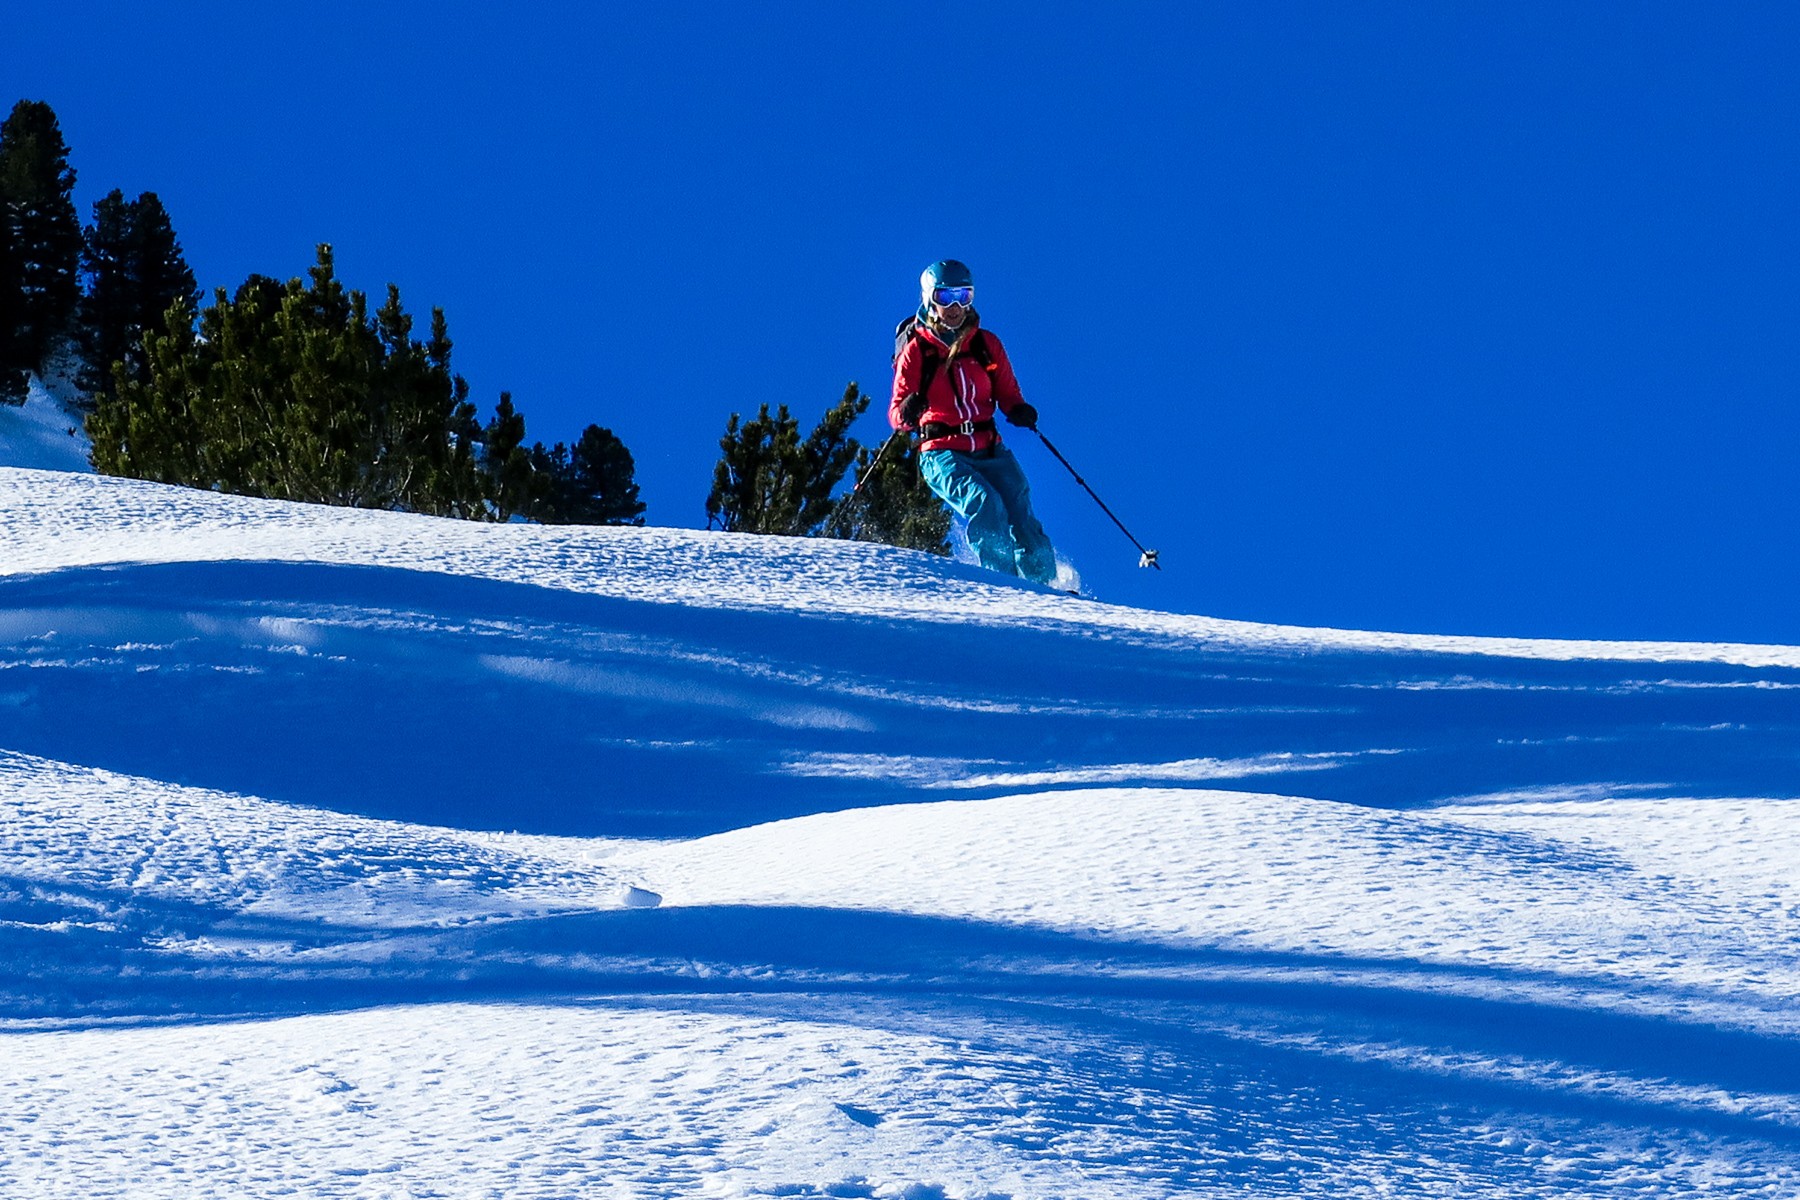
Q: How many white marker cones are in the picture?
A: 0